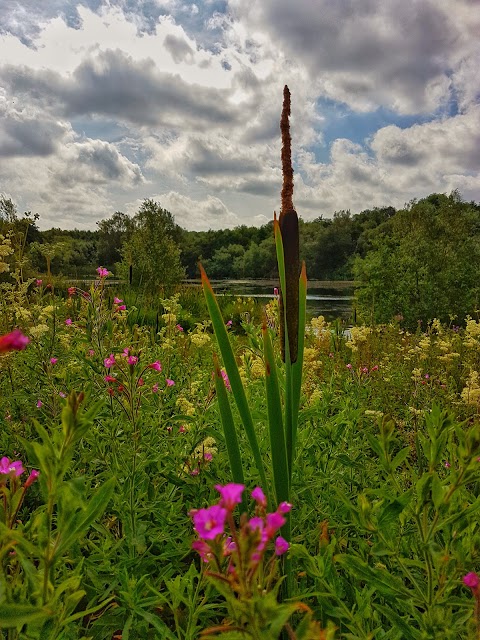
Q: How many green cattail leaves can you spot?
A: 5